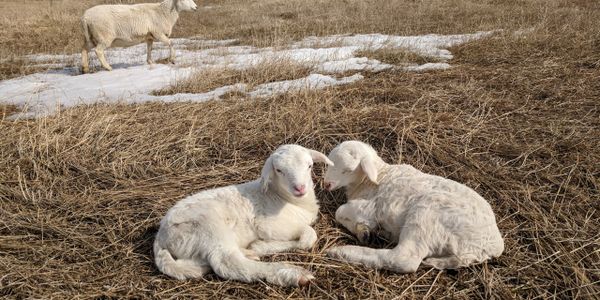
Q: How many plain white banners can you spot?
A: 0